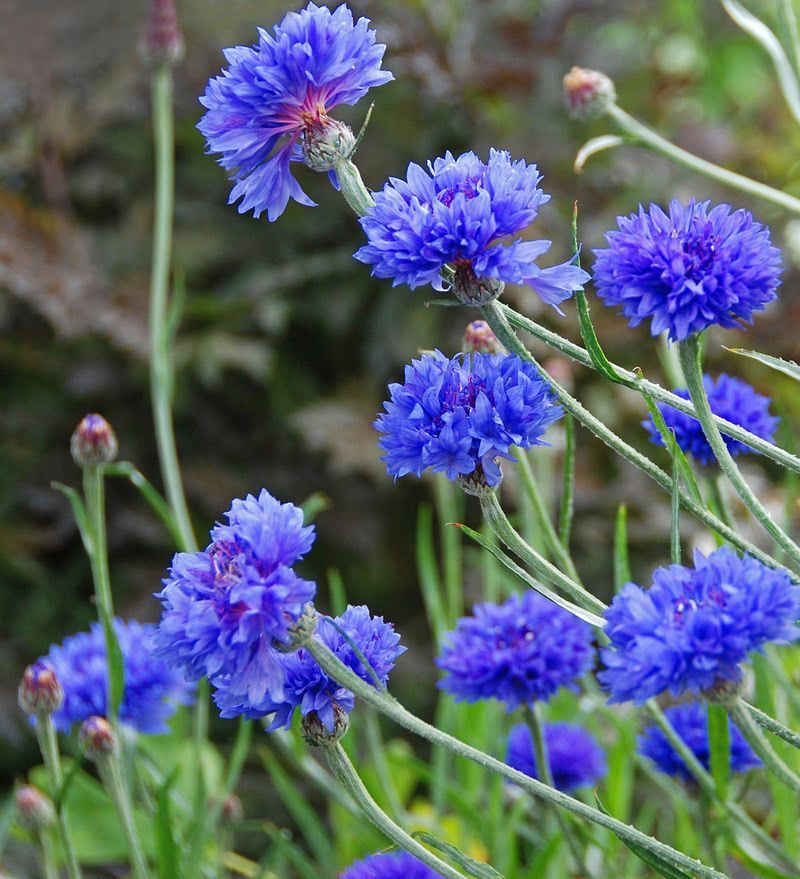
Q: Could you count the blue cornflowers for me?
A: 13